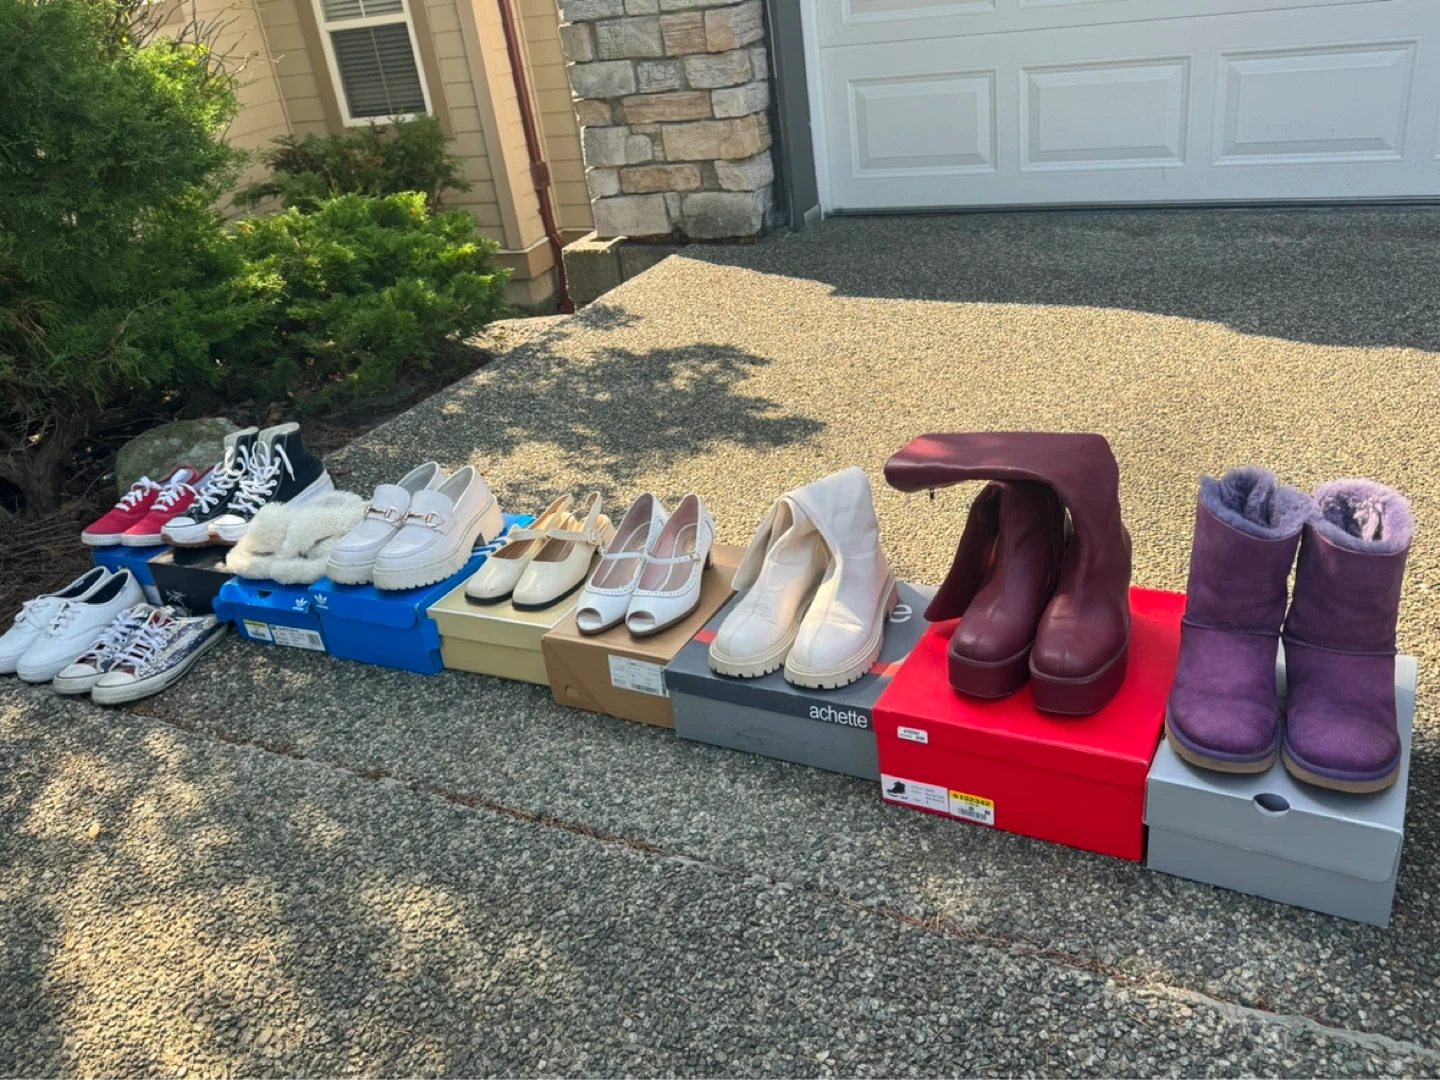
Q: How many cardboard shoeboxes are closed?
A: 9